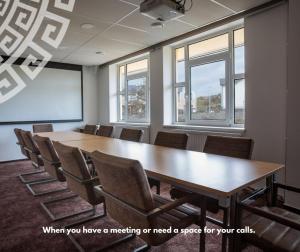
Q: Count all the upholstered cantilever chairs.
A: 12